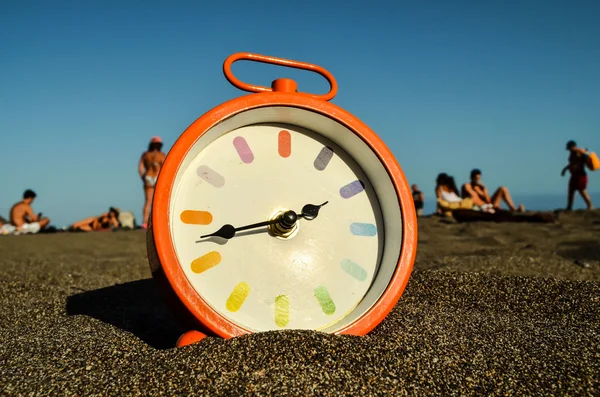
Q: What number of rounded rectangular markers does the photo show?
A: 12